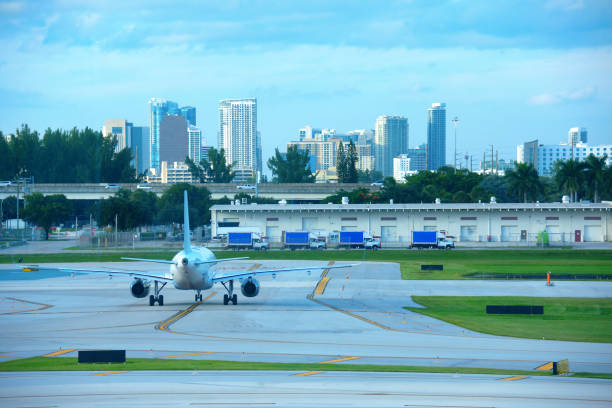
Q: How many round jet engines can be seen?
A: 2